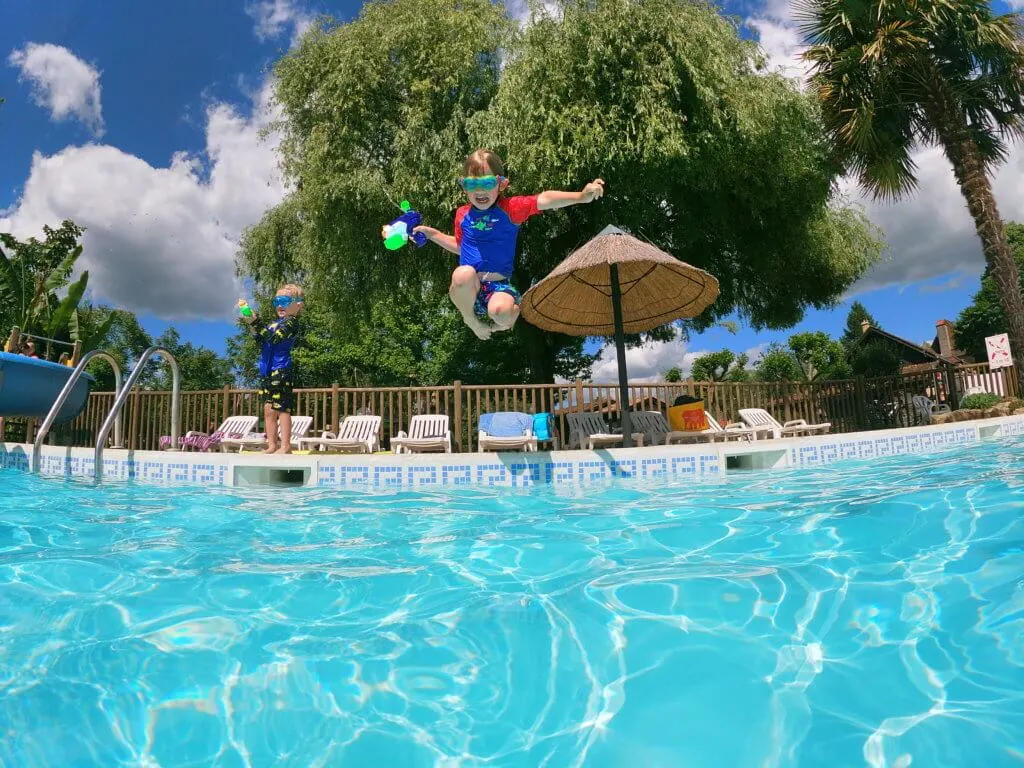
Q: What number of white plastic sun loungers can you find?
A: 9